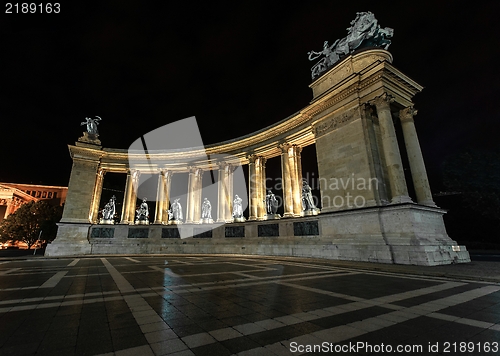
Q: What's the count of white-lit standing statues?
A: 7